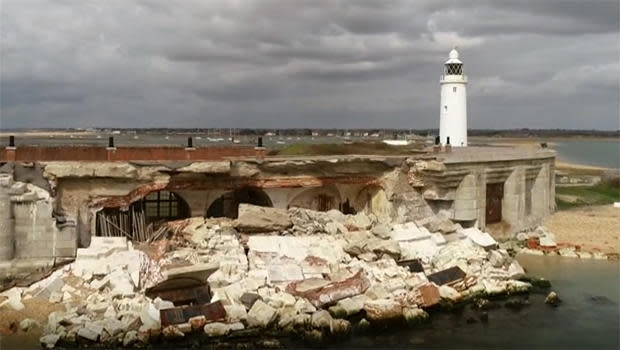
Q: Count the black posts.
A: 6